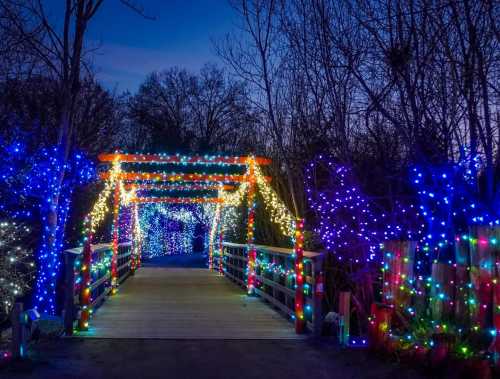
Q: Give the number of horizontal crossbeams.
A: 4